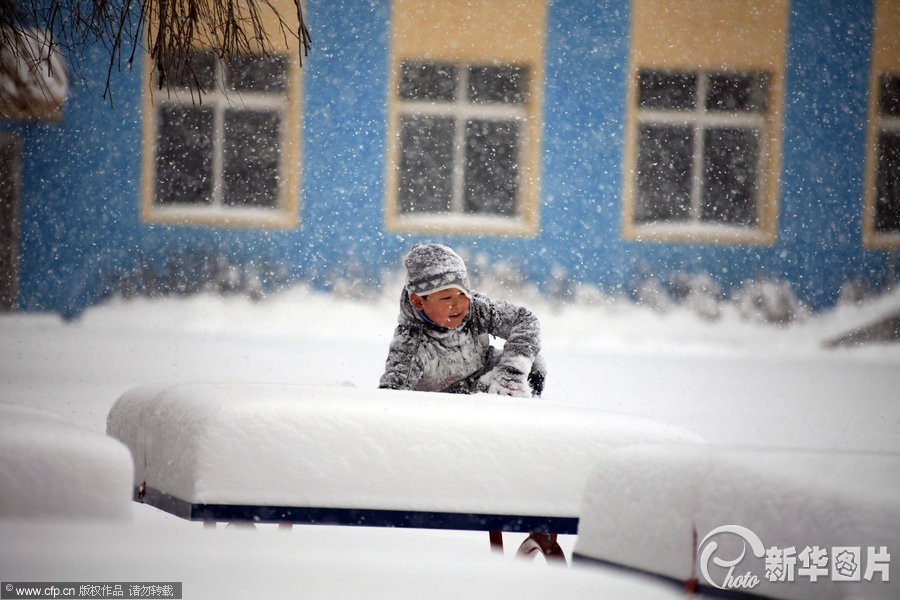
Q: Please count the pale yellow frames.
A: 4